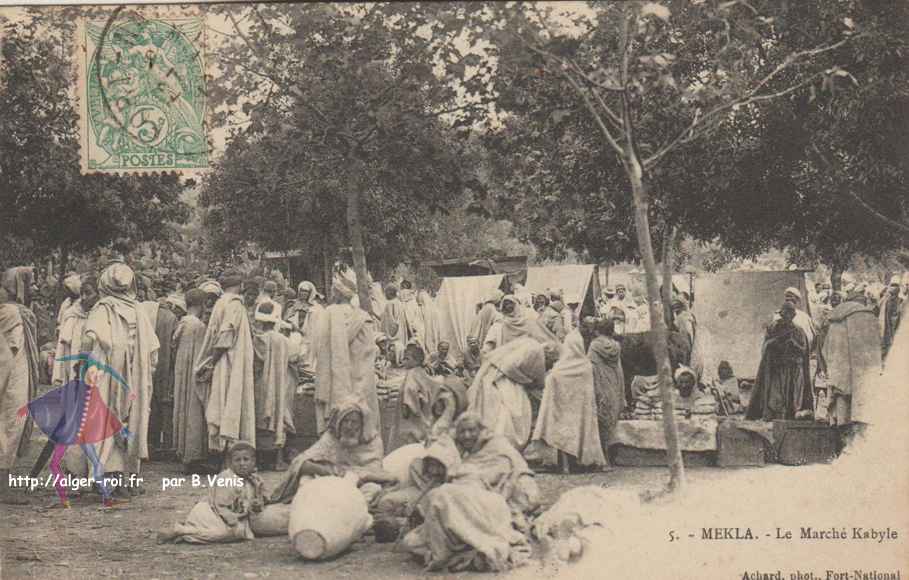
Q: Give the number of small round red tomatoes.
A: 0